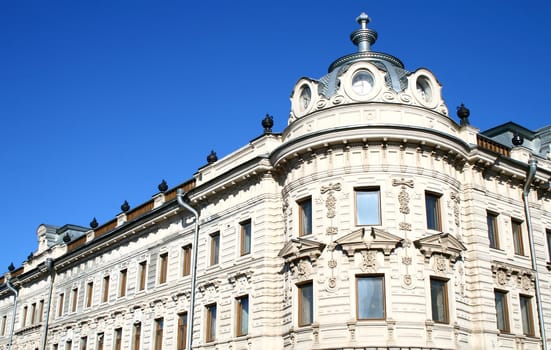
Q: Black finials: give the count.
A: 10